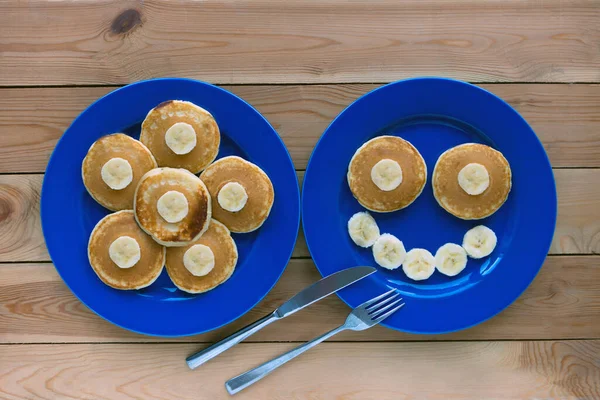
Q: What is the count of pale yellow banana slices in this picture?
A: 13